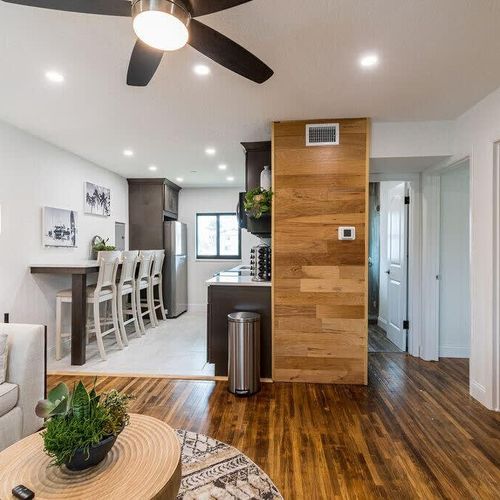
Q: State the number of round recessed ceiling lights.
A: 9